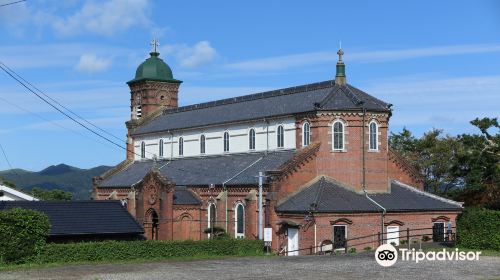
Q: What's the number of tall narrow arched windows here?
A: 12